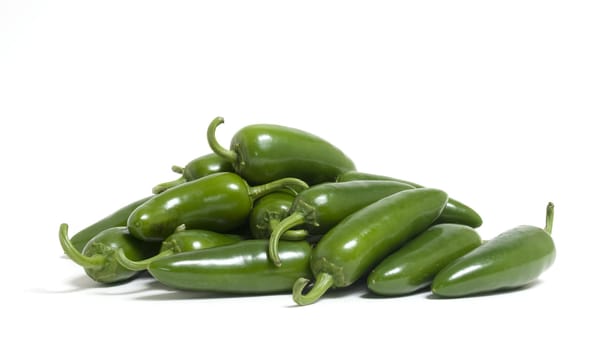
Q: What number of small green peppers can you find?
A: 13